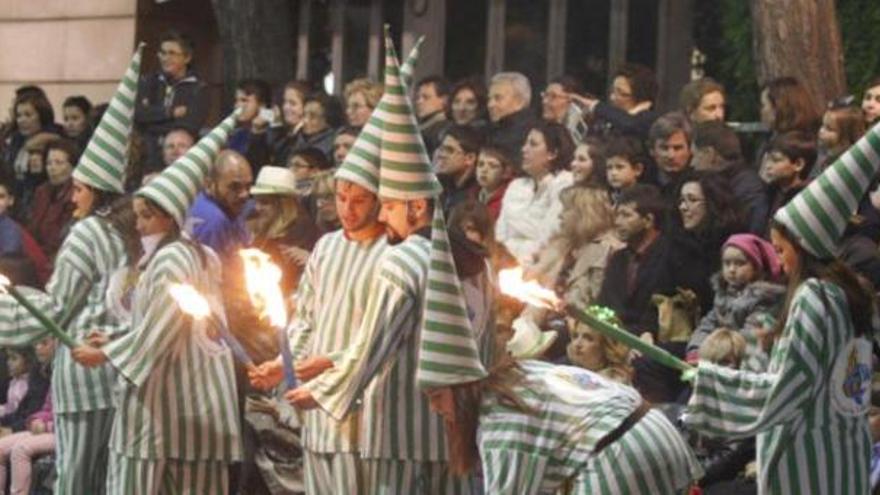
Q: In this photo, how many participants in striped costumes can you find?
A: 6